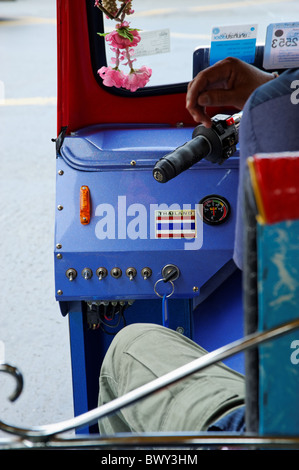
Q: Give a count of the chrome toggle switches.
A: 6